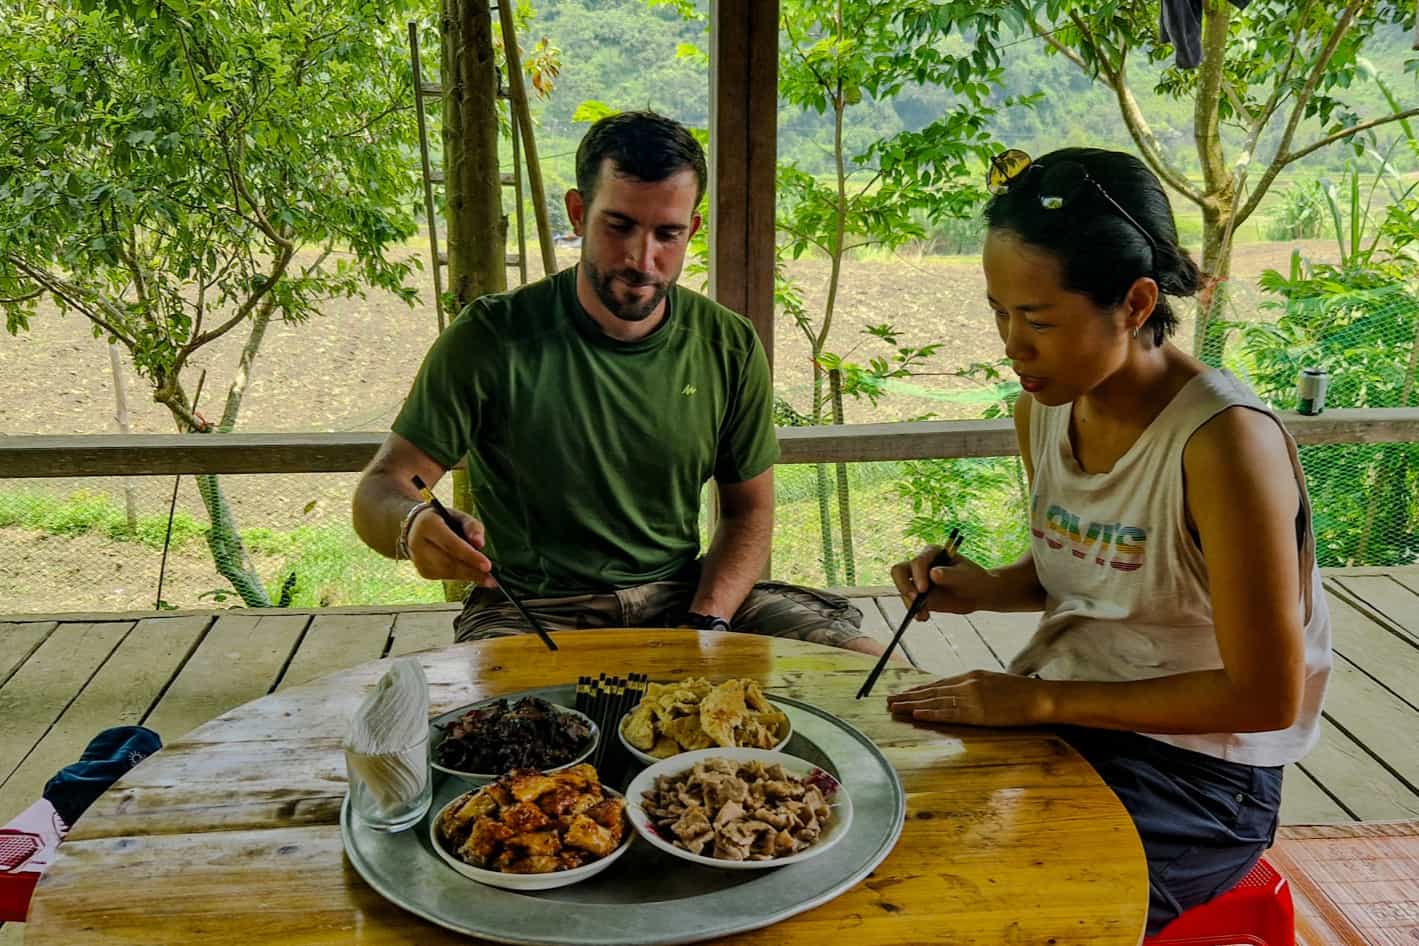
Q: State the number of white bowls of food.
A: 4